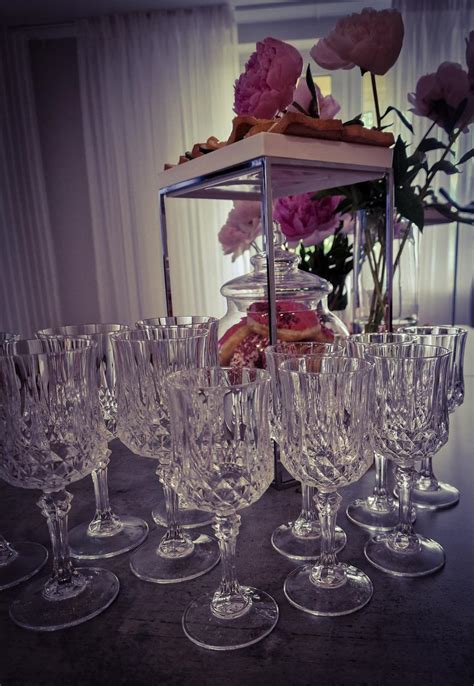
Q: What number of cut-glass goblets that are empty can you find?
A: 11